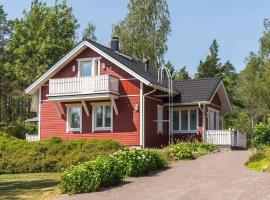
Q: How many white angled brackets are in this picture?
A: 3